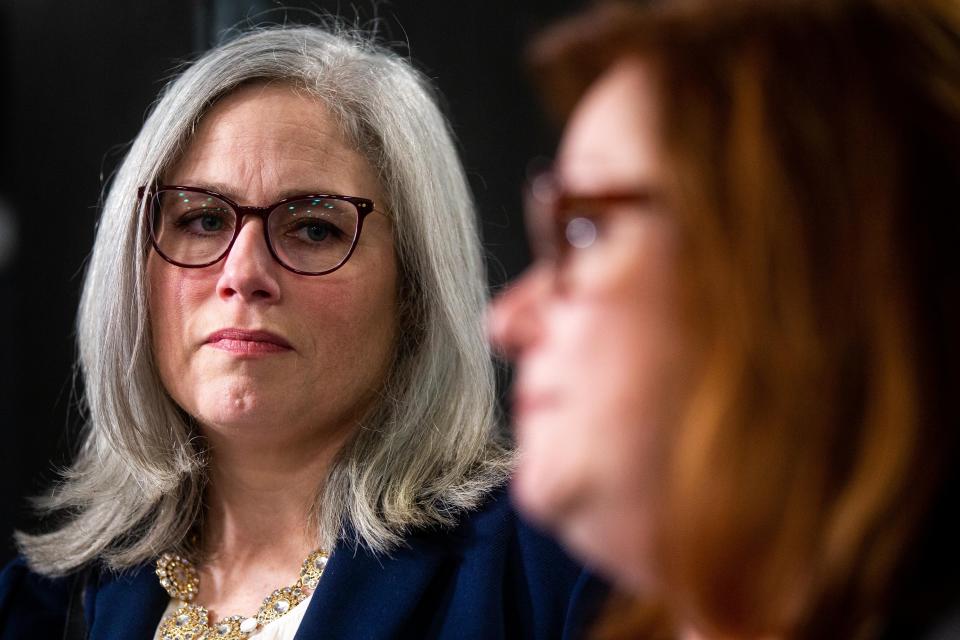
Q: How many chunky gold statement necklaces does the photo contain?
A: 1